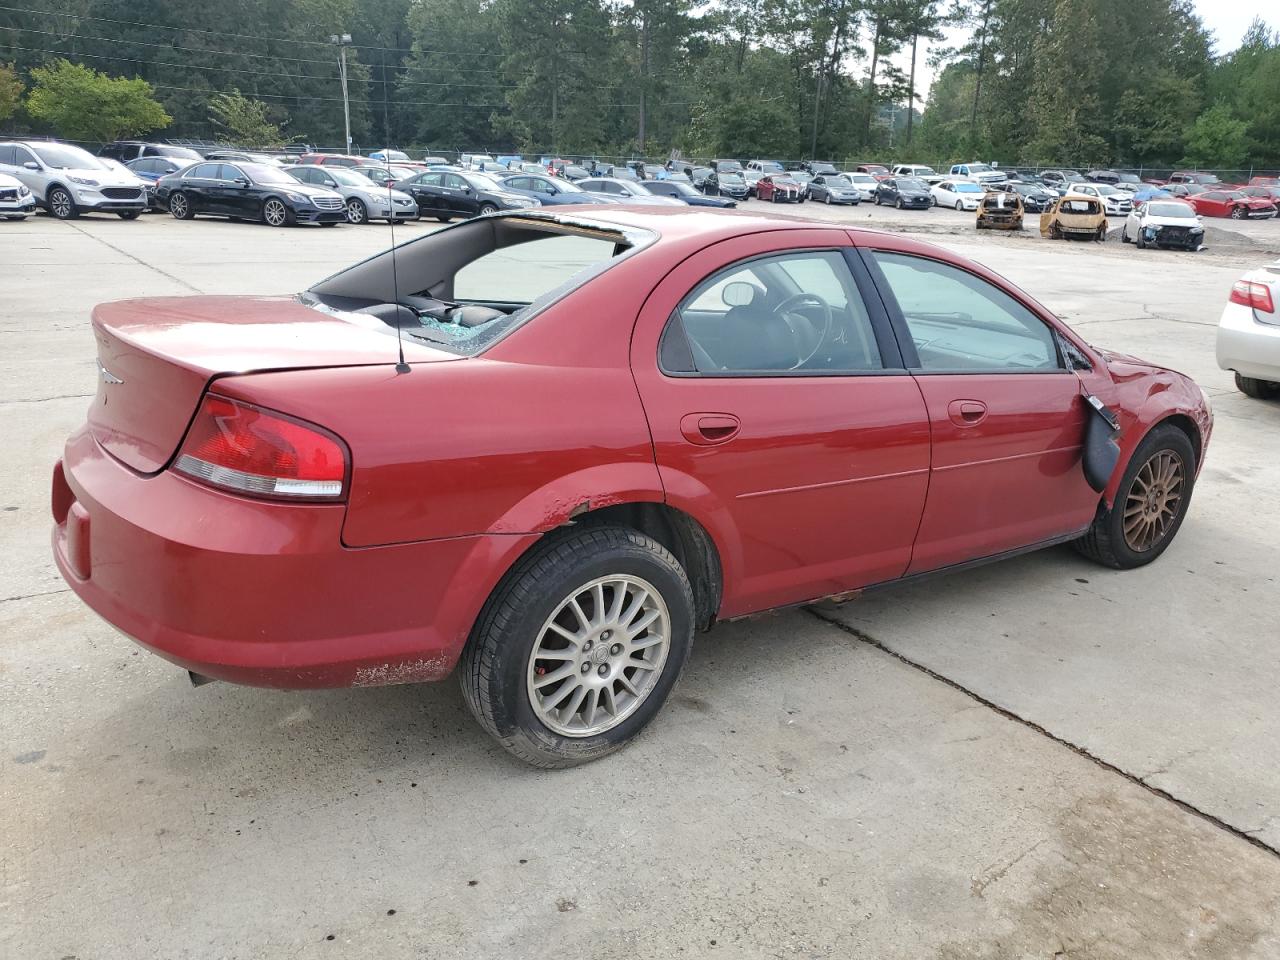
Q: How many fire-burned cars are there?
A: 2